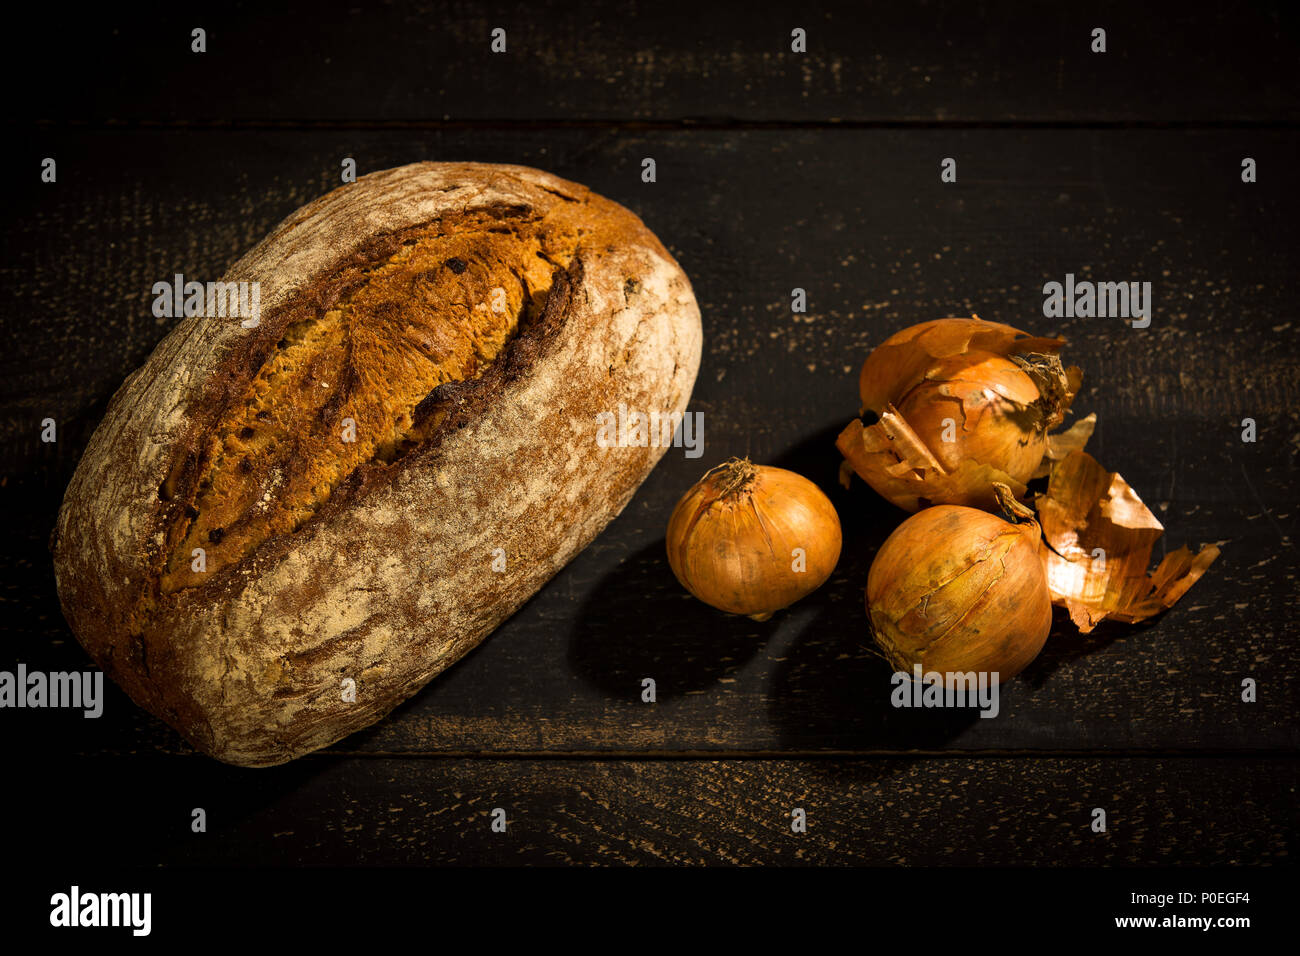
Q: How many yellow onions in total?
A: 3